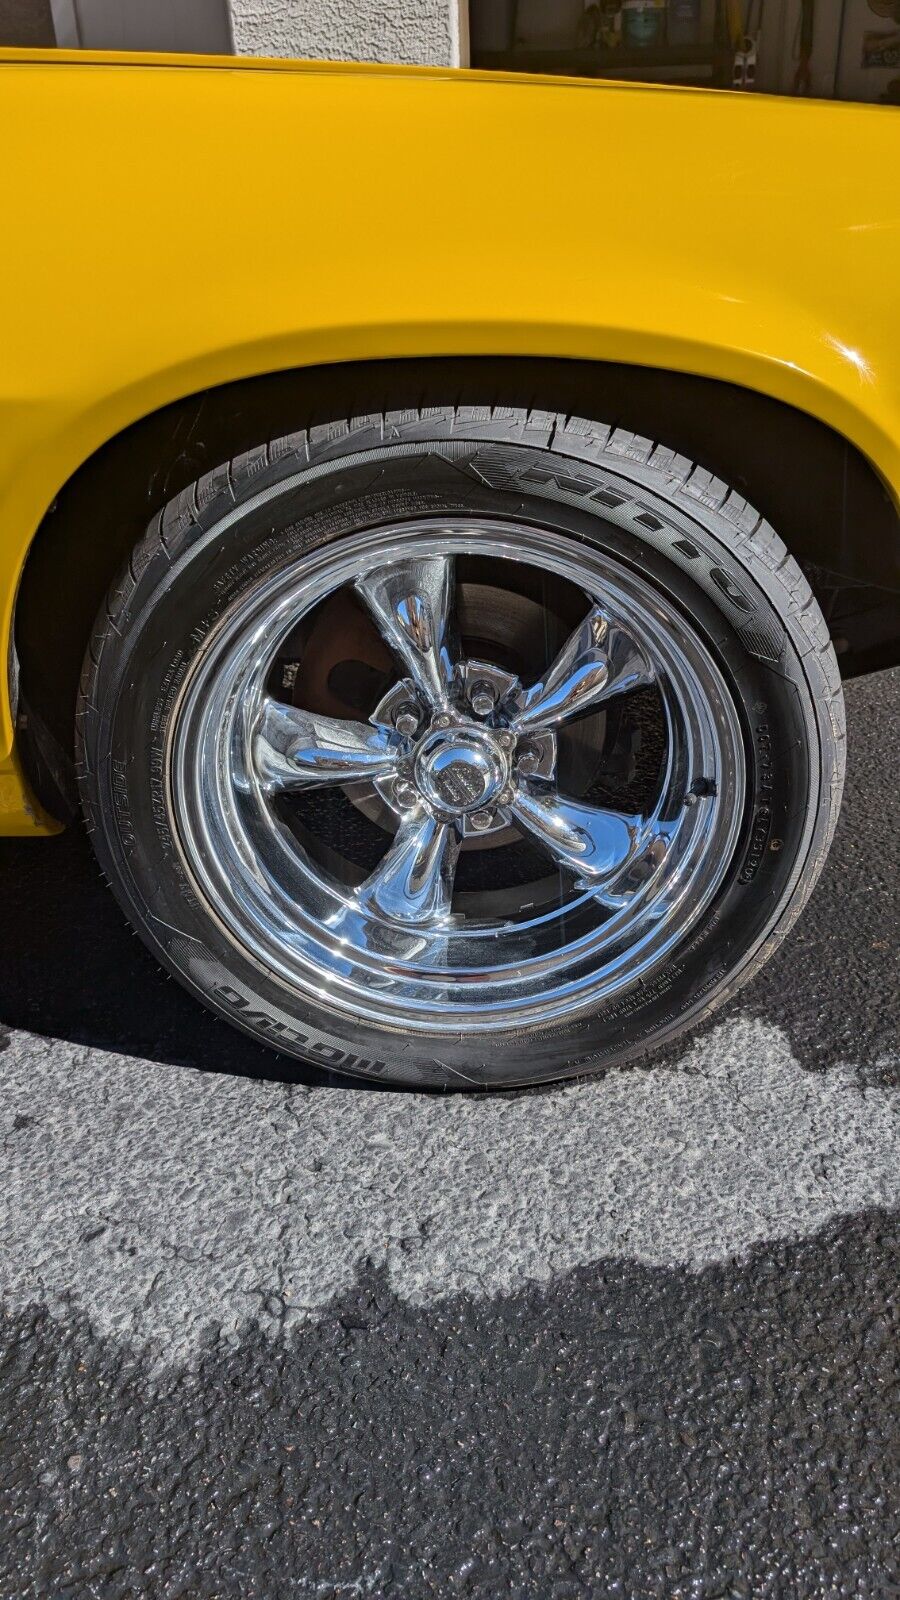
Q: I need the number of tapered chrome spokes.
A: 5